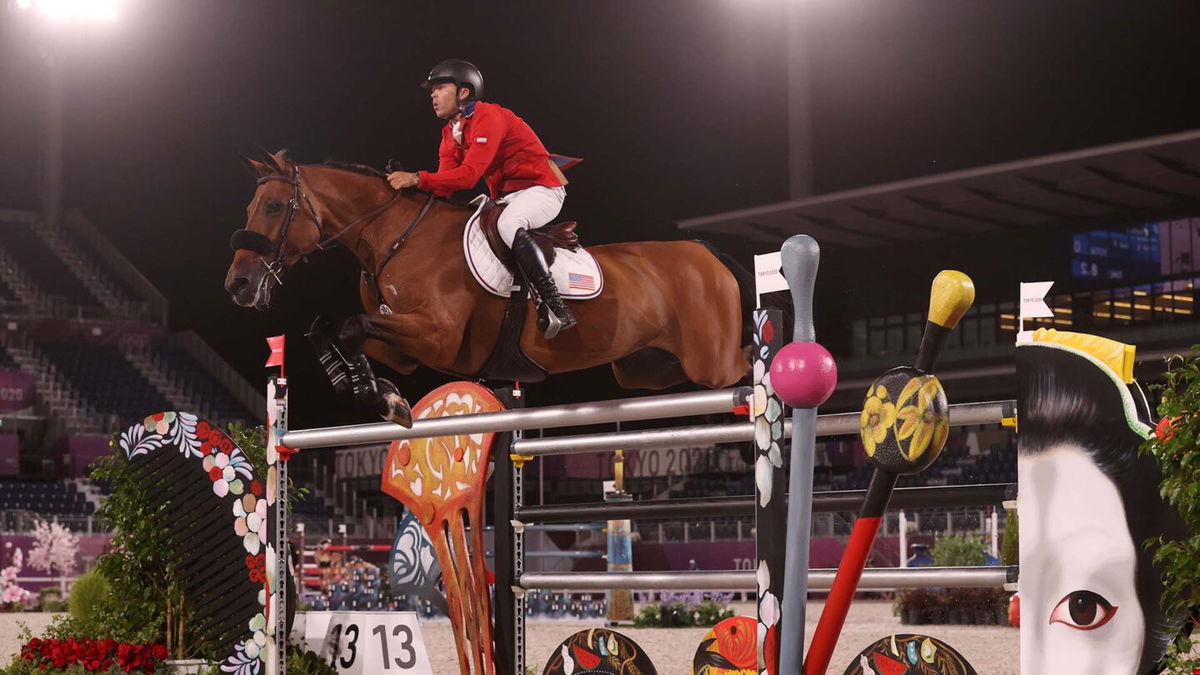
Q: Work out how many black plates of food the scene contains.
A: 2